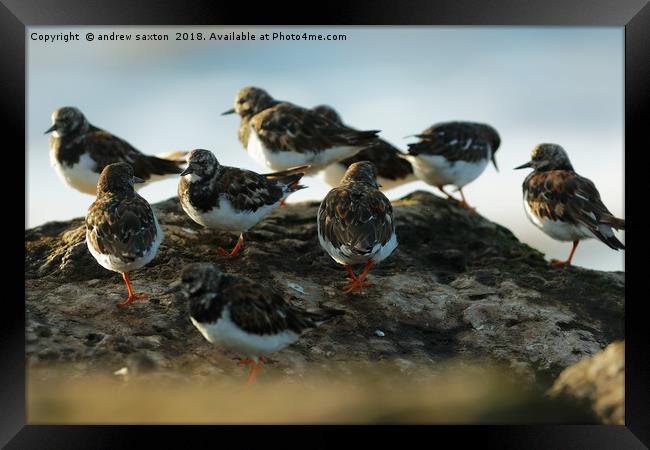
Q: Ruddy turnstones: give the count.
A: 9